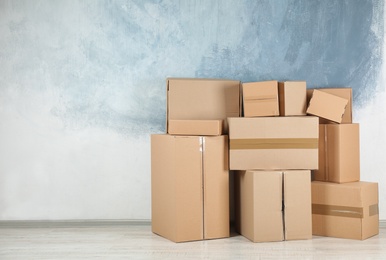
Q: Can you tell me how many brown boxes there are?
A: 11